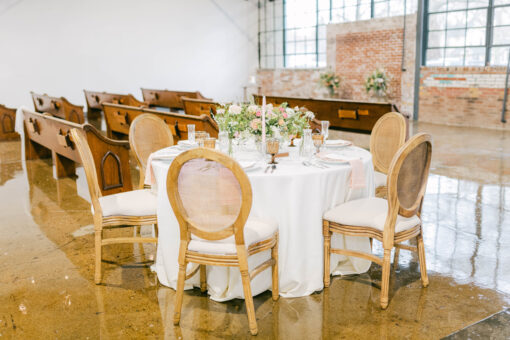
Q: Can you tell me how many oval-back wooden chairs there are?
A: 5